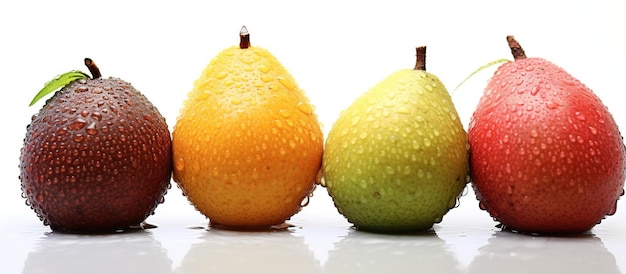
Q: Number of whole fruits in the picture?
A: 4